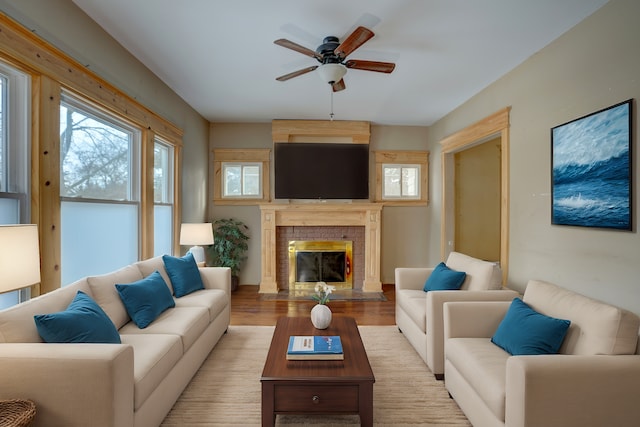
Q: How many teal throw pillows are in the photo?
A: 5